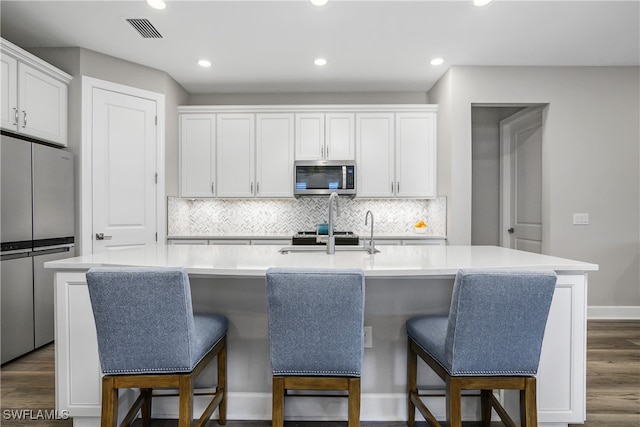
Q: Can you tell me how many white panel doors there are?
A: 2